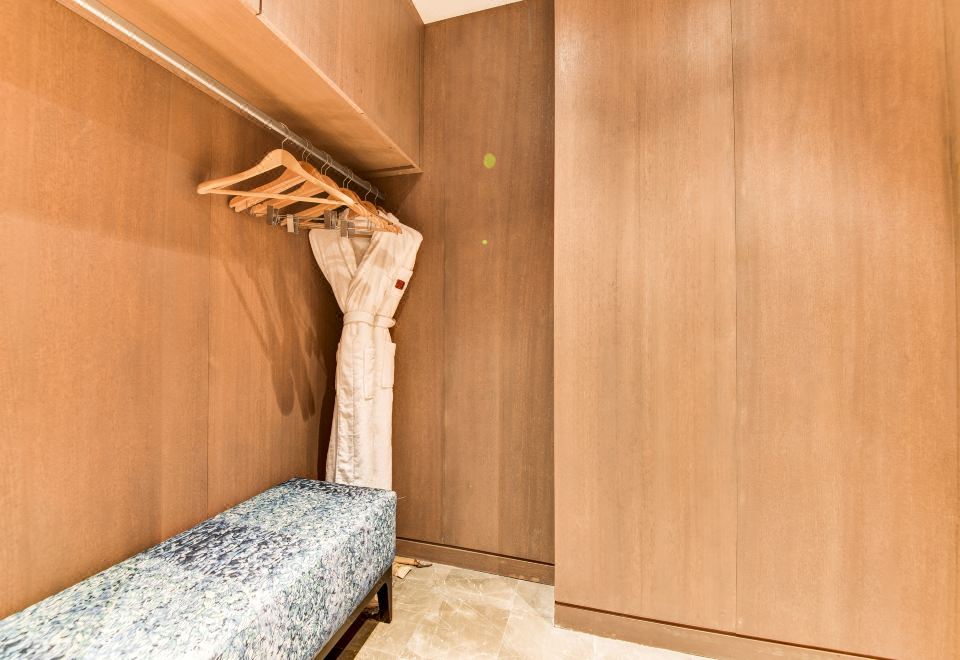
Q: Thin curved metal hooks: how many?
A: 9